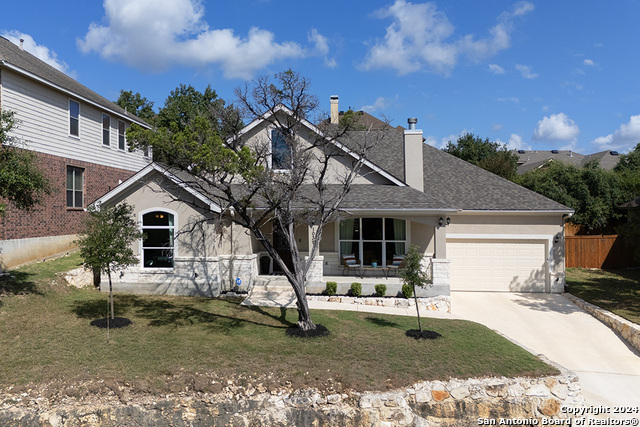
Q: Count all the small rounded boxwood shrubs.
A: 4